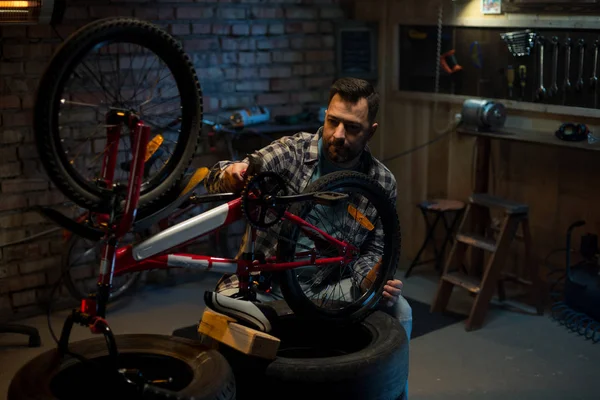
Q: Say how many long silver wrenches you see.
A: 5